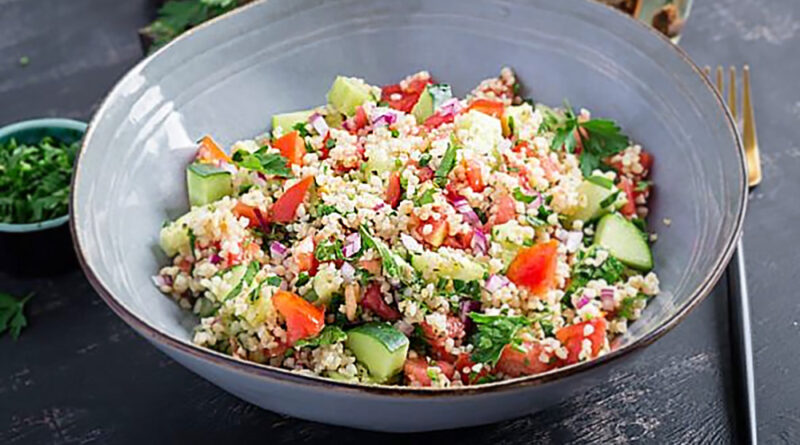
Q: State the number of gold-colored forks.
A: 1